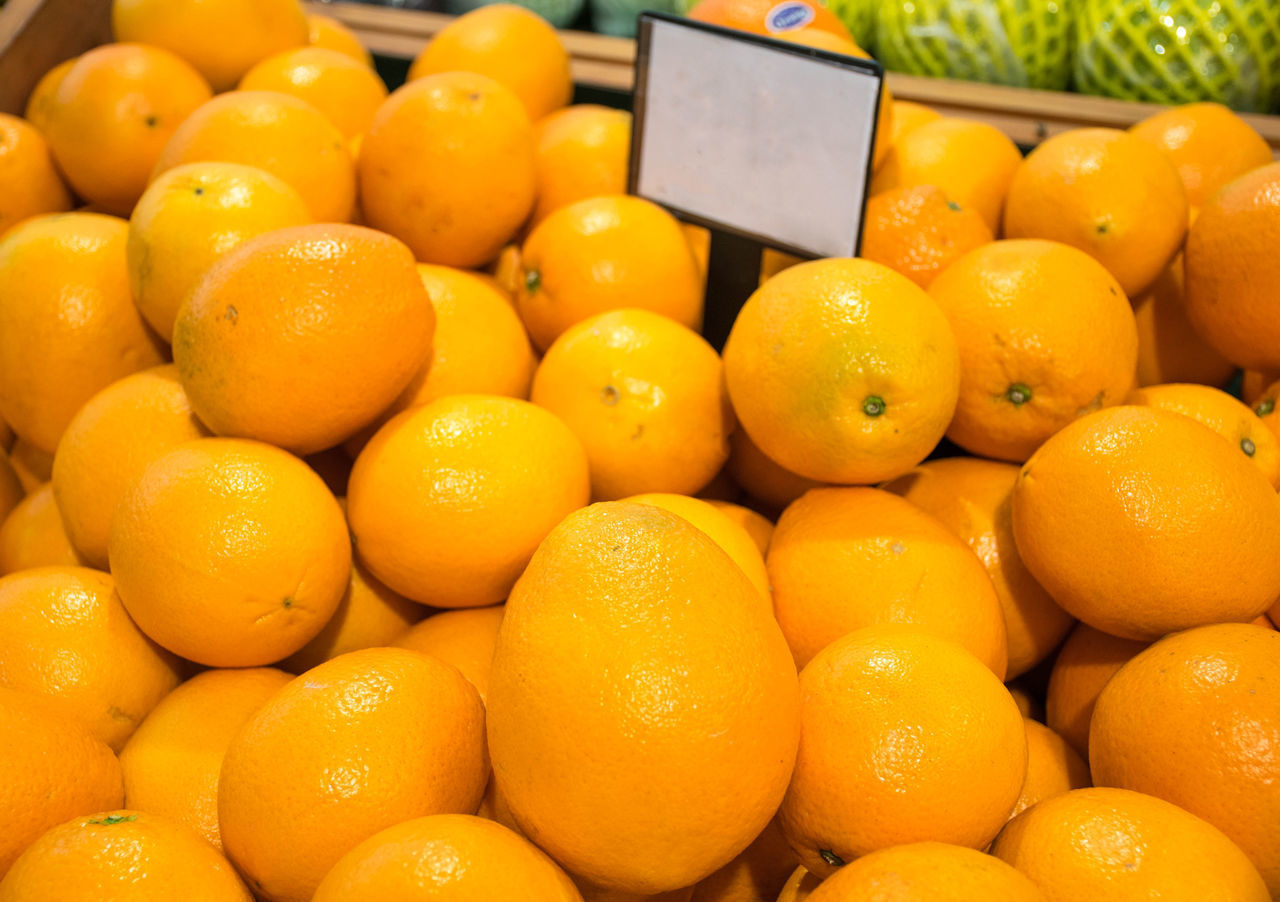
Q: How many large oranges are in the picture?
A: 1